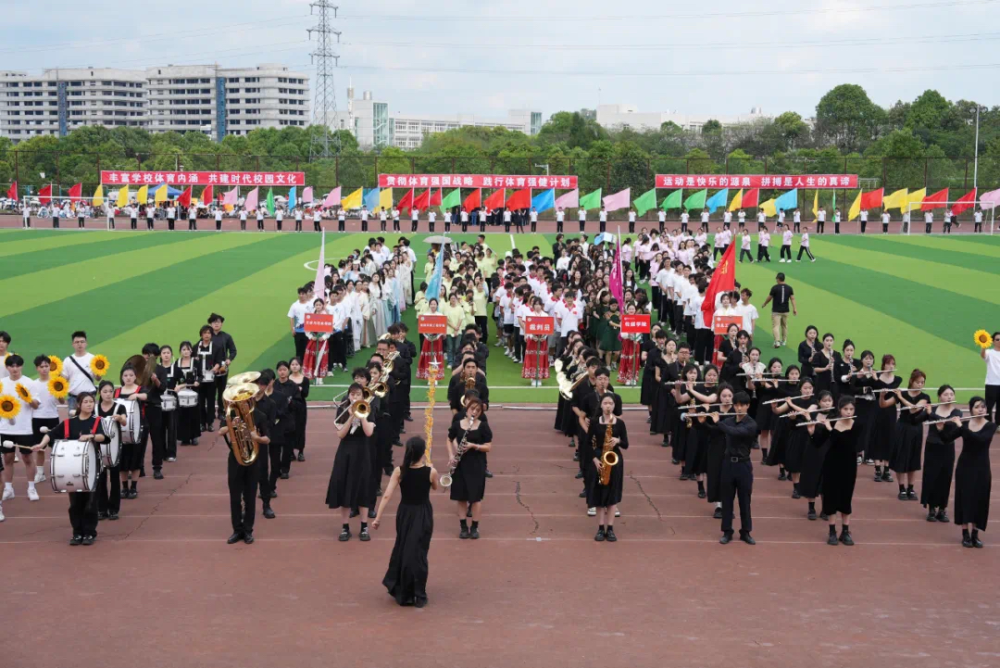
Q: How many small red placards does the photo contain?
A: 5